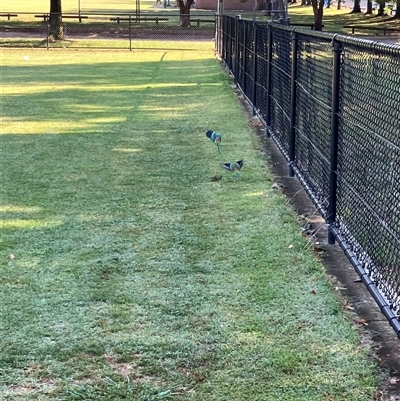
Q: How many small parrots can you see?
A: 2